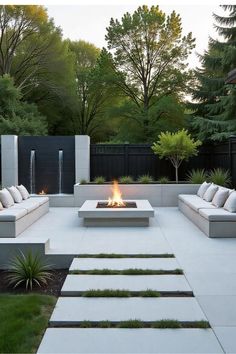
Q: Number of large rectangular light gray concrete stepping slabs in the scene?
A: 4